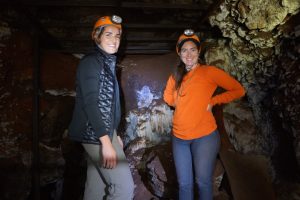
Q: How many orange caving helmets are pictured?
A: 2